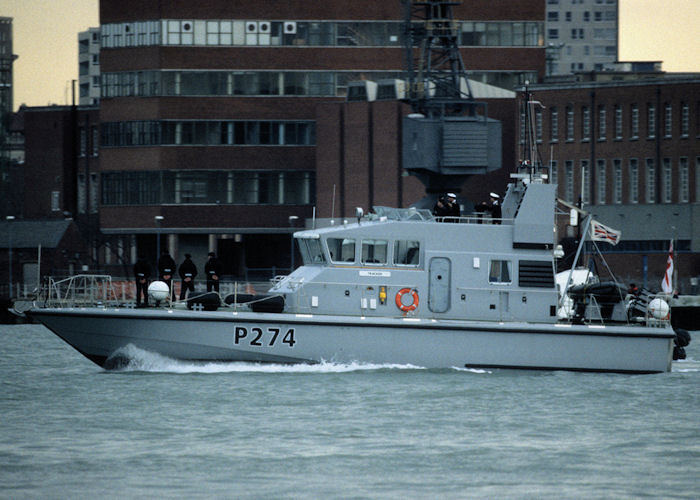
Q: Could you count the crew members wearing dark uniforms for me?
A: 7